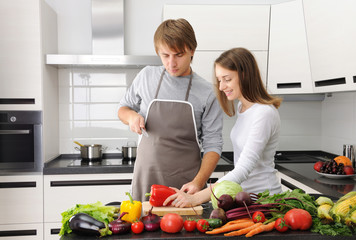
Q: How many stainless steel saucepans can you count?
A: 2